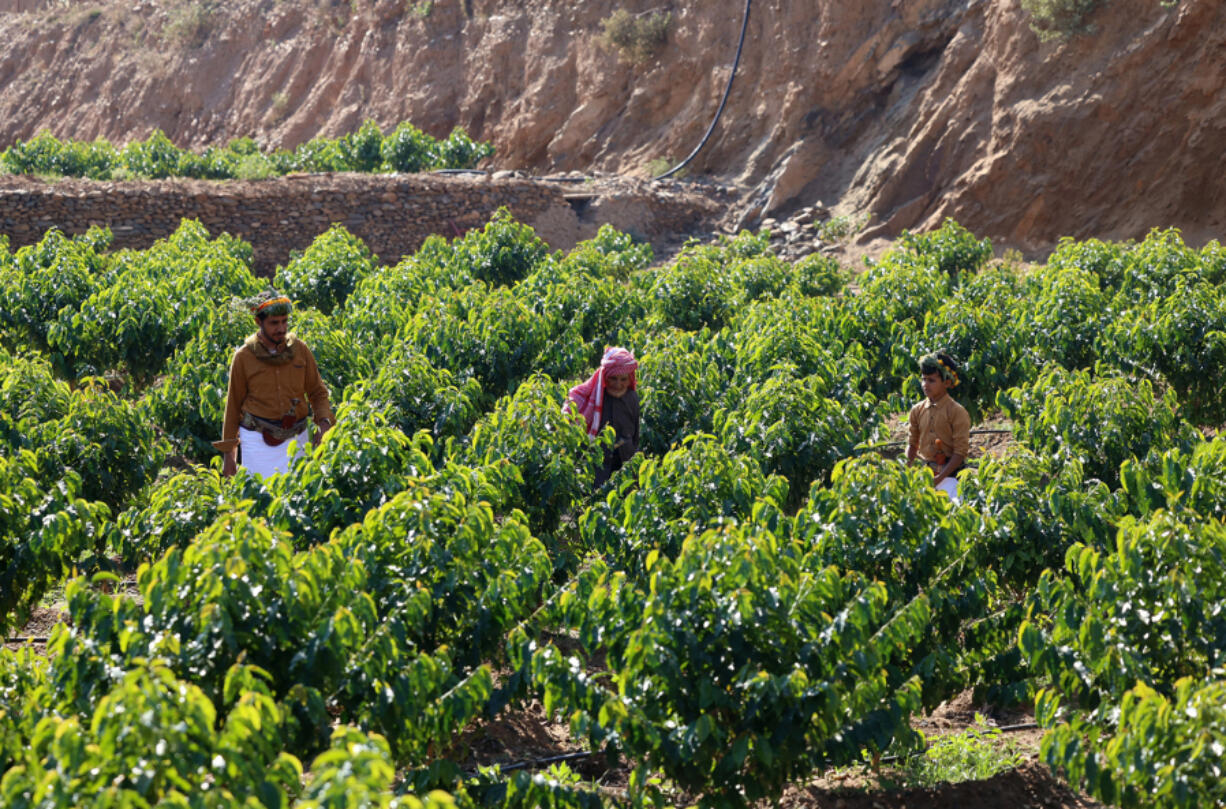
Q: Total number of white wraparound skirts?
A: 2